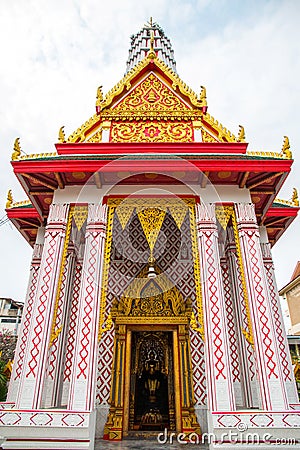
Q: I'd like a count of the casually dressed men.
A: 0